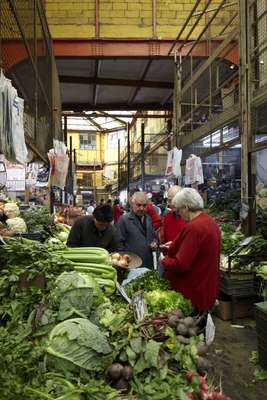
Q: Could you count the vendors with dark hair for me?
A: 1